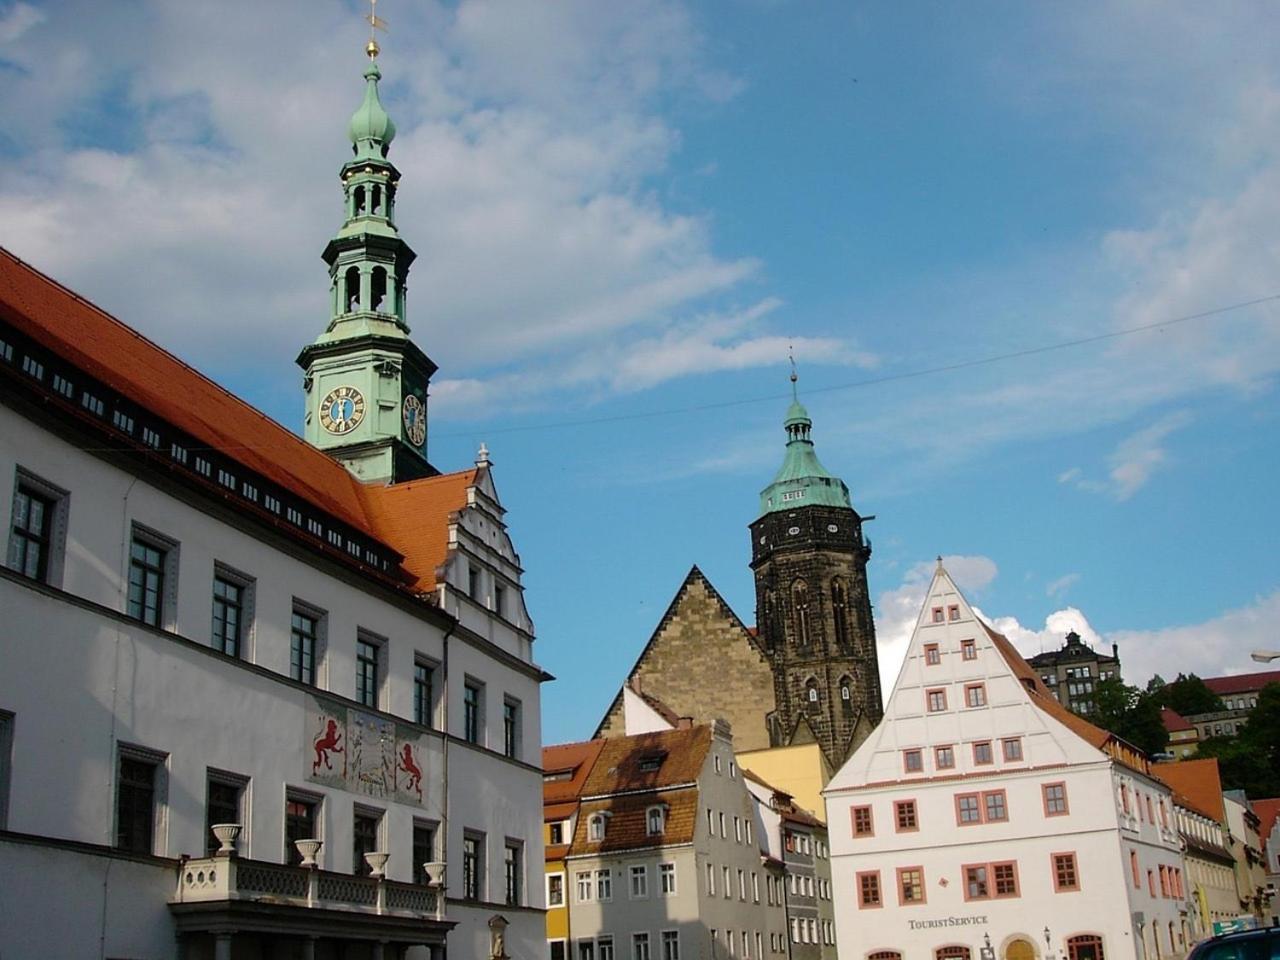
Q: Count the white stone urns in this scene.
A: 4